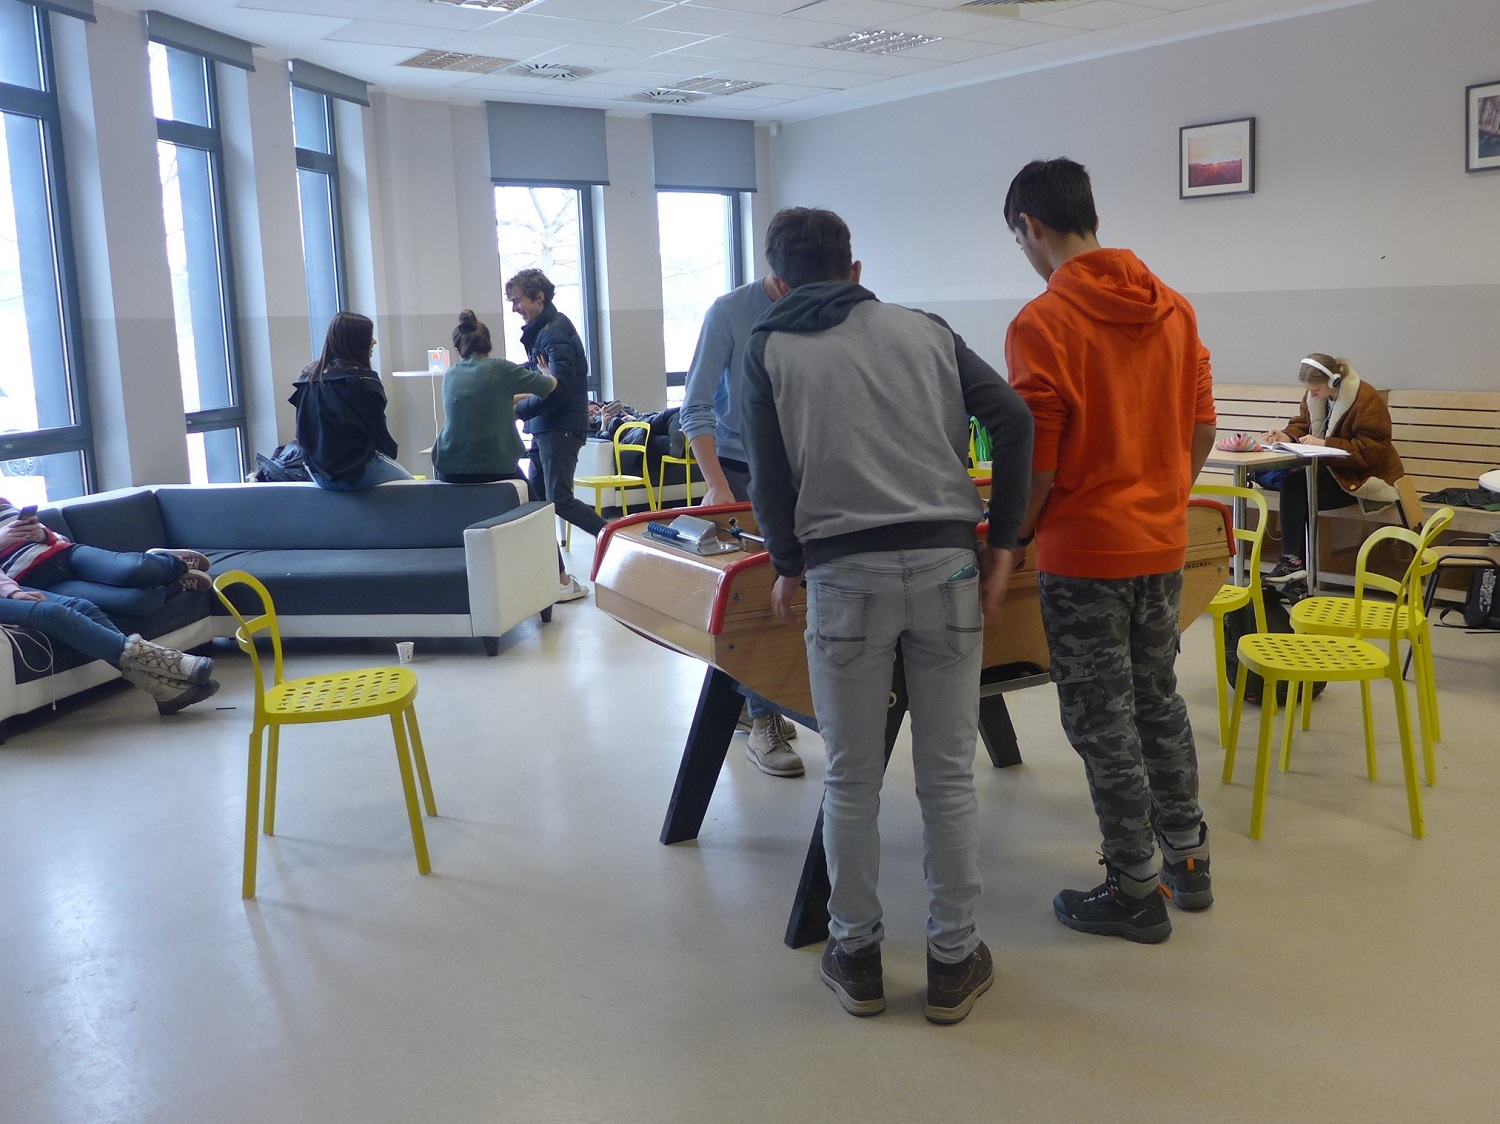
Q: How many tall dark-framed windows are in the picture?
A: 5